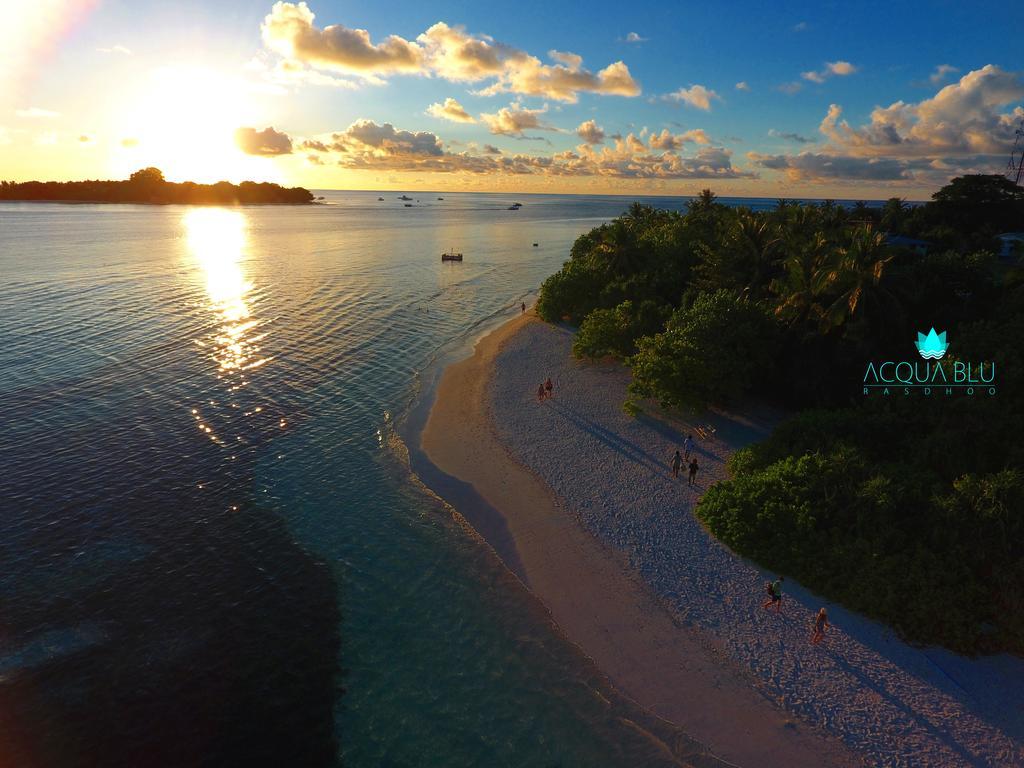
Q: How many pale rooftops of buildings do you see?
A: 2